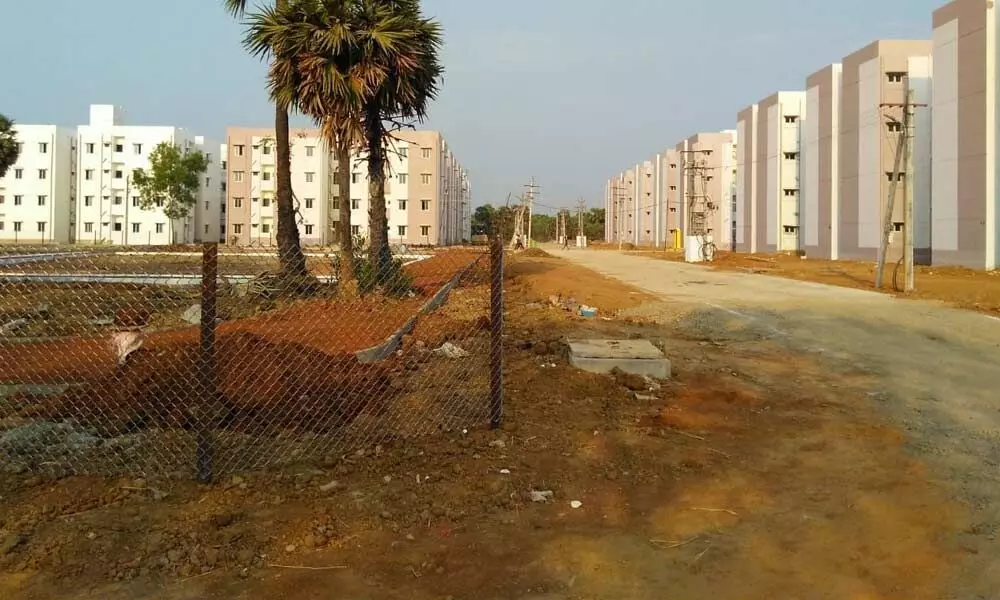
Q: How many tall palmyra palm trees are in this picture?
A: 3